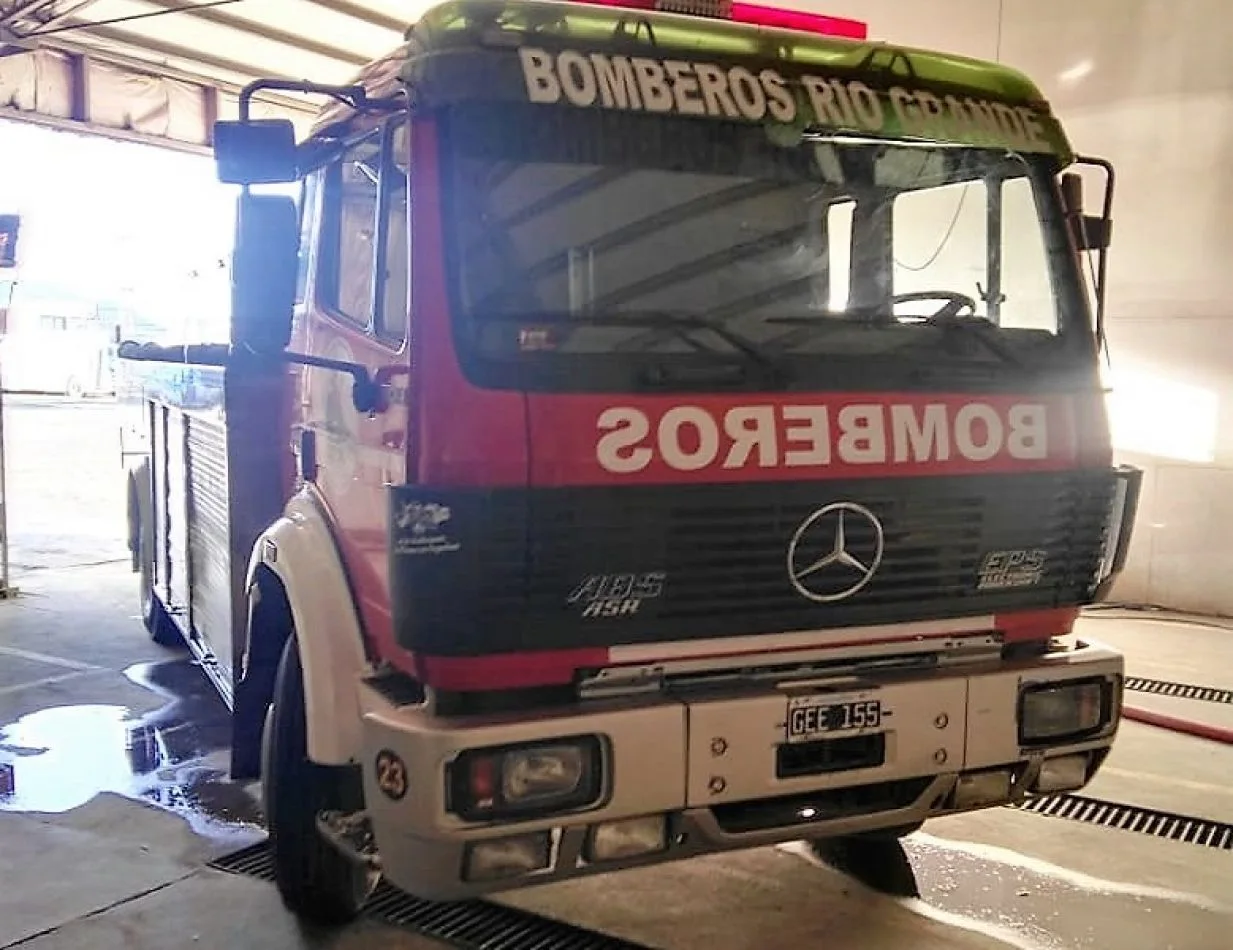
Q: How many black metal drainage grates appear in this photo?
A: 3